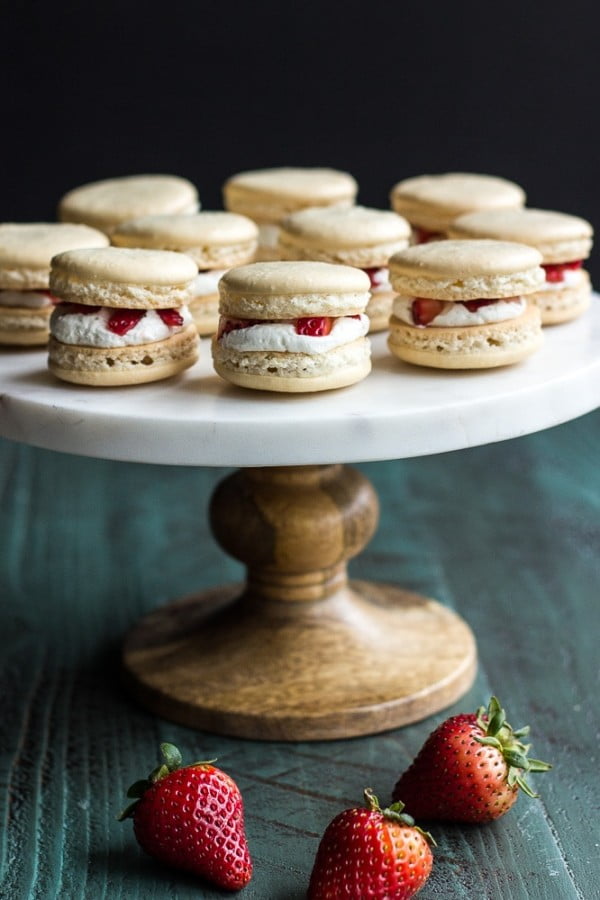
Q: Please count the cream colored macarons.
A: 10